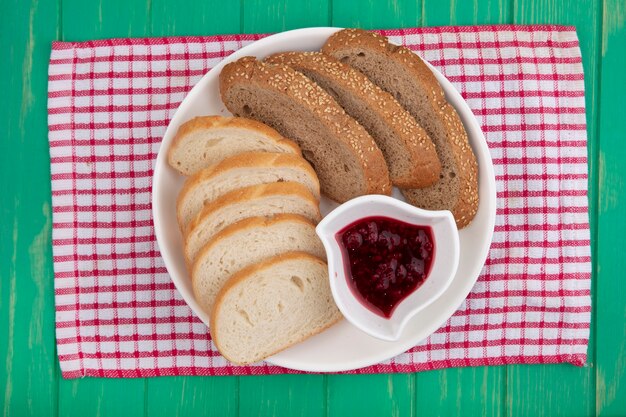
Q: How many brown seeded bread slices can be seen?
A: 3